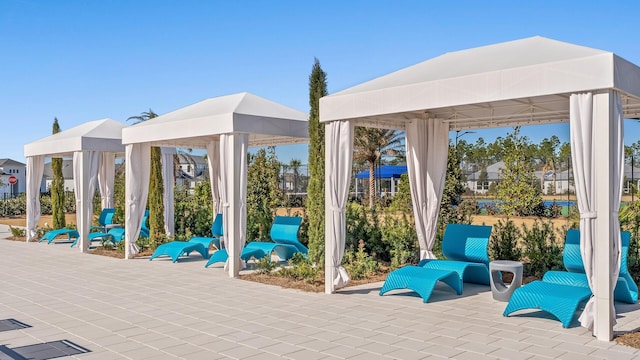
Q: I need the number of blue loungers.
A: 6